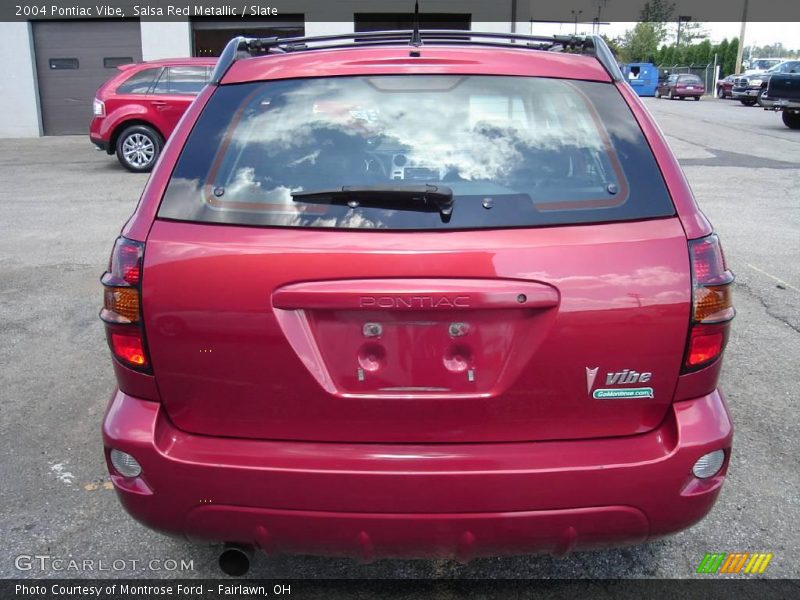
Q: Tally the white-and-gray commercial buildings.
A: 1